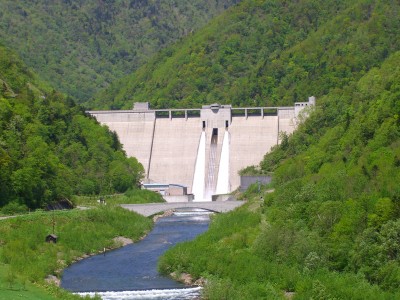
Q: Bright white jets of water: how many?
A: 2